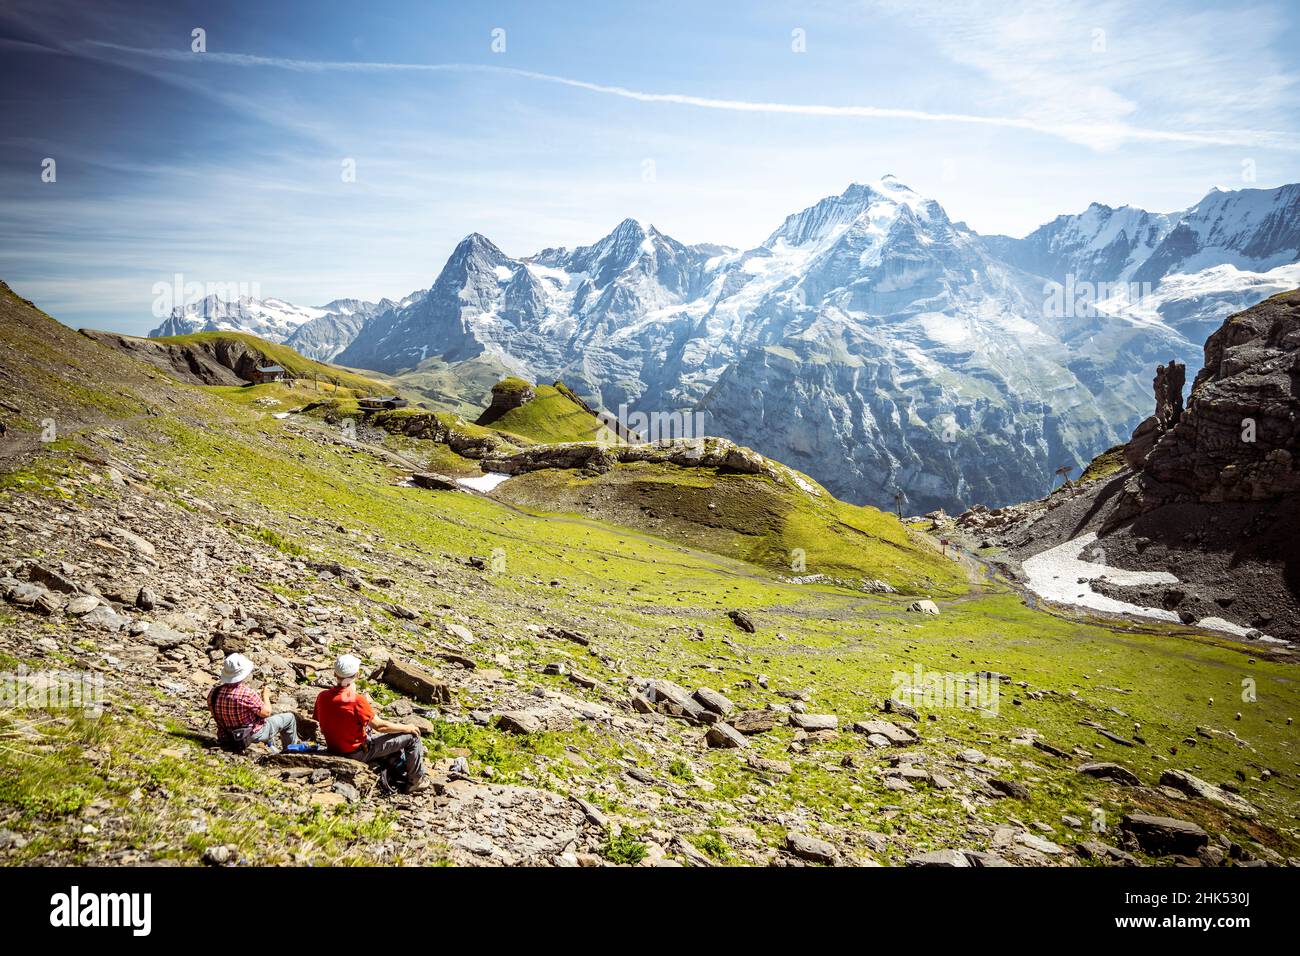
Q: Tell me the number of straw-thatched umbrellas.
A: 0